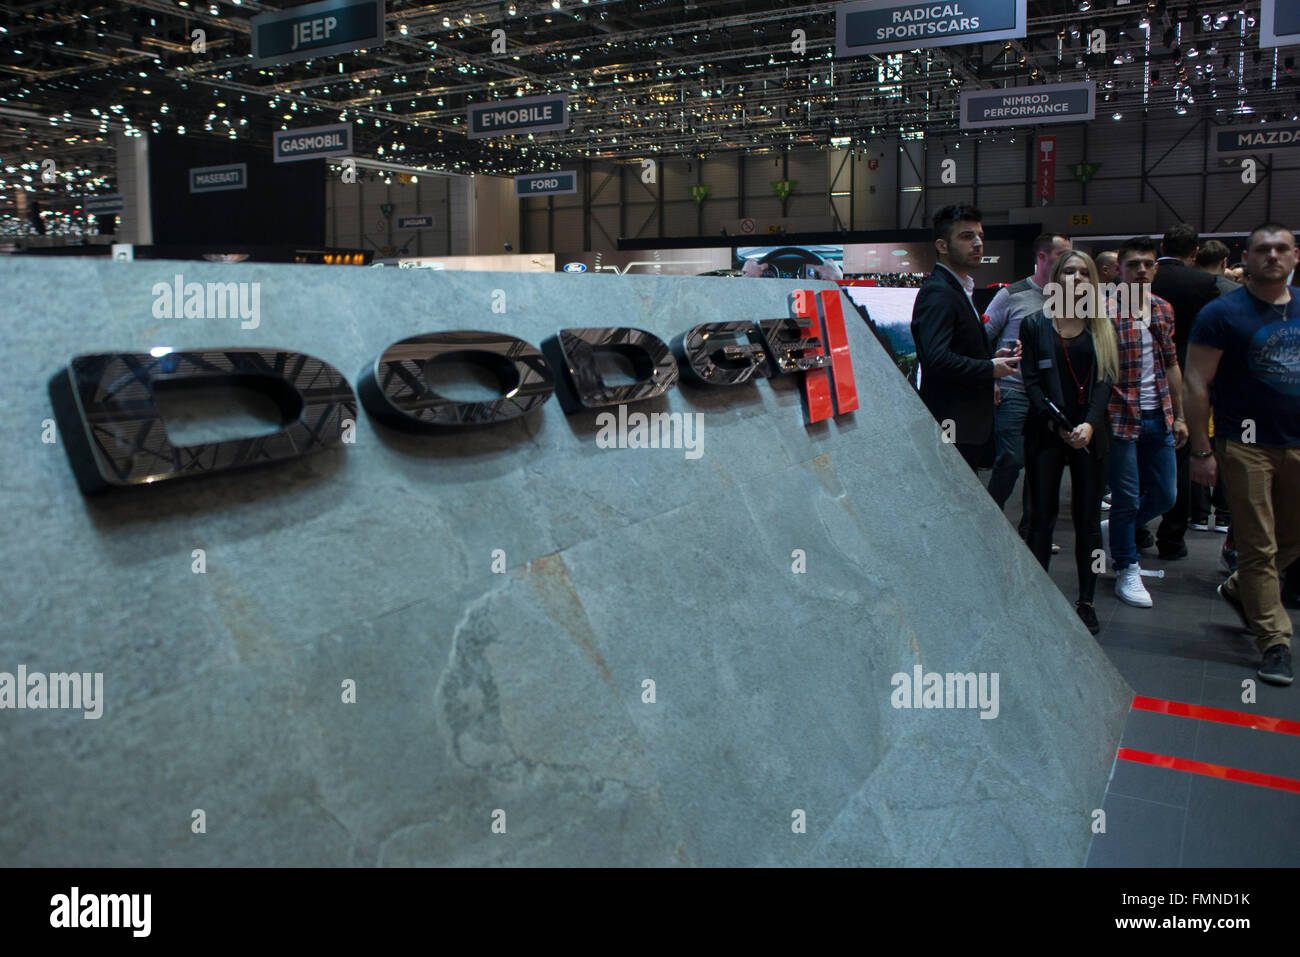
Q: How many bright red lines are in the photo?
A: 4